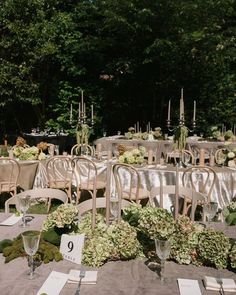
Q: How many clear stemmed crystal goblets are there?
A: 5